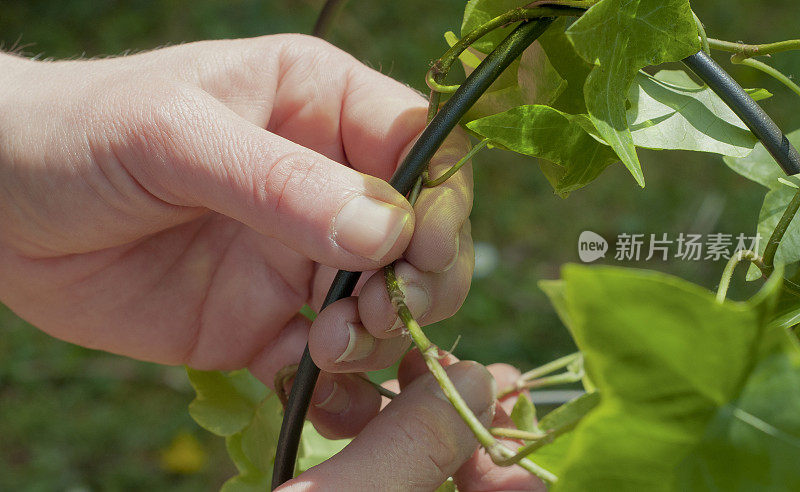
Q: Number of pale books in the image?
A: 0